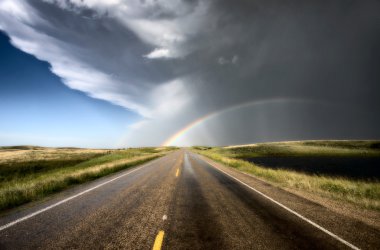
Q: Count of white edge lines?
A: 2